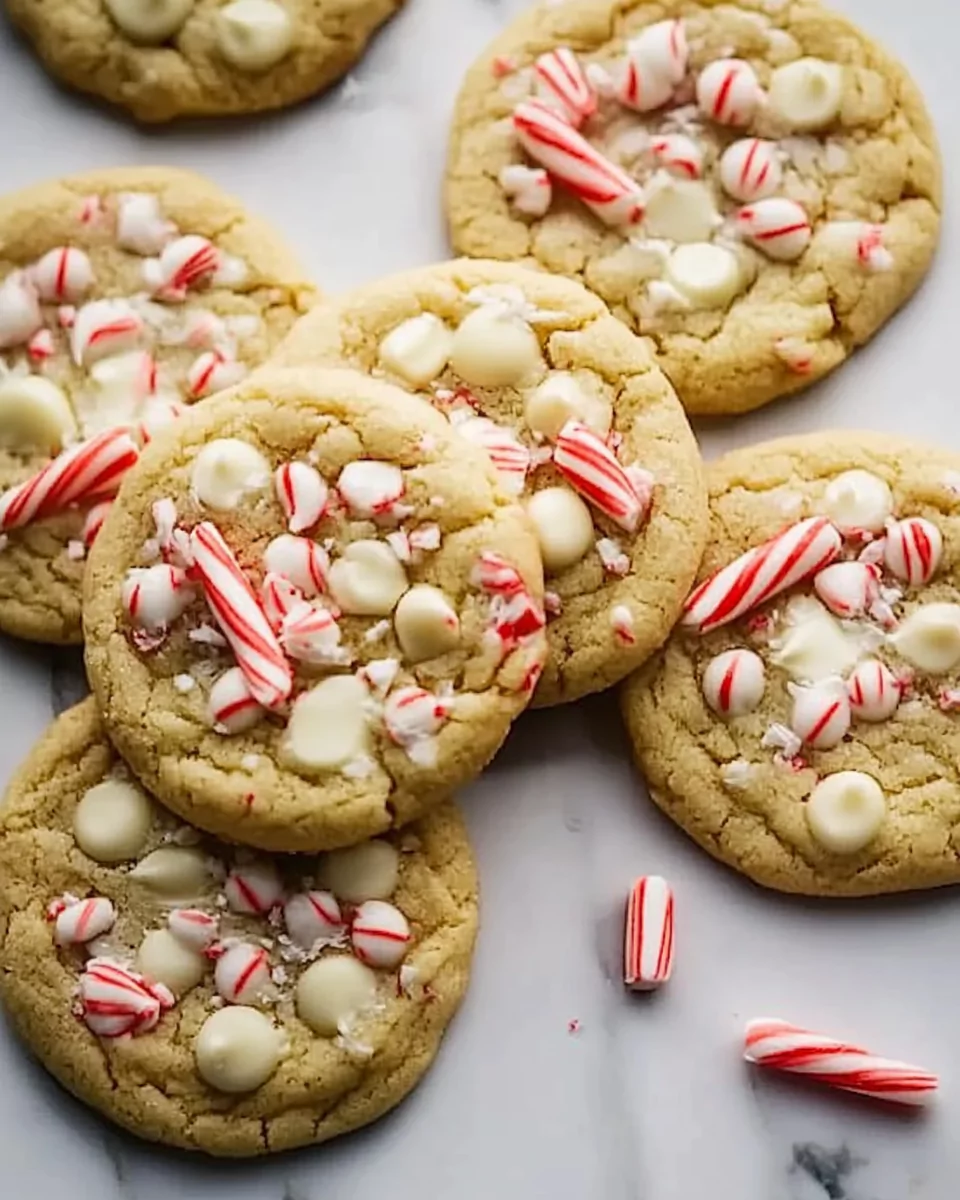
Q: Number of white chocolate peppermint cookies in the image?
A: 7